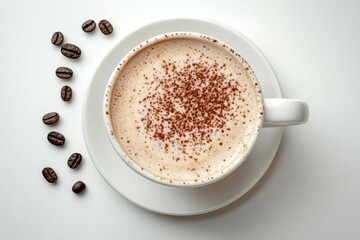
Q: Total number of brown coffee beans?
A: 11